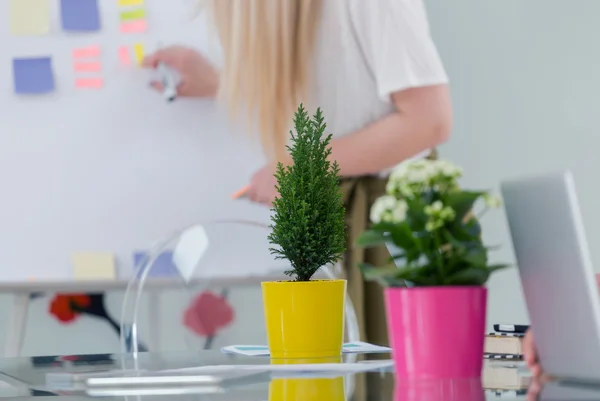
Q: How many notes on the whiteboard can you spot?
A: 13